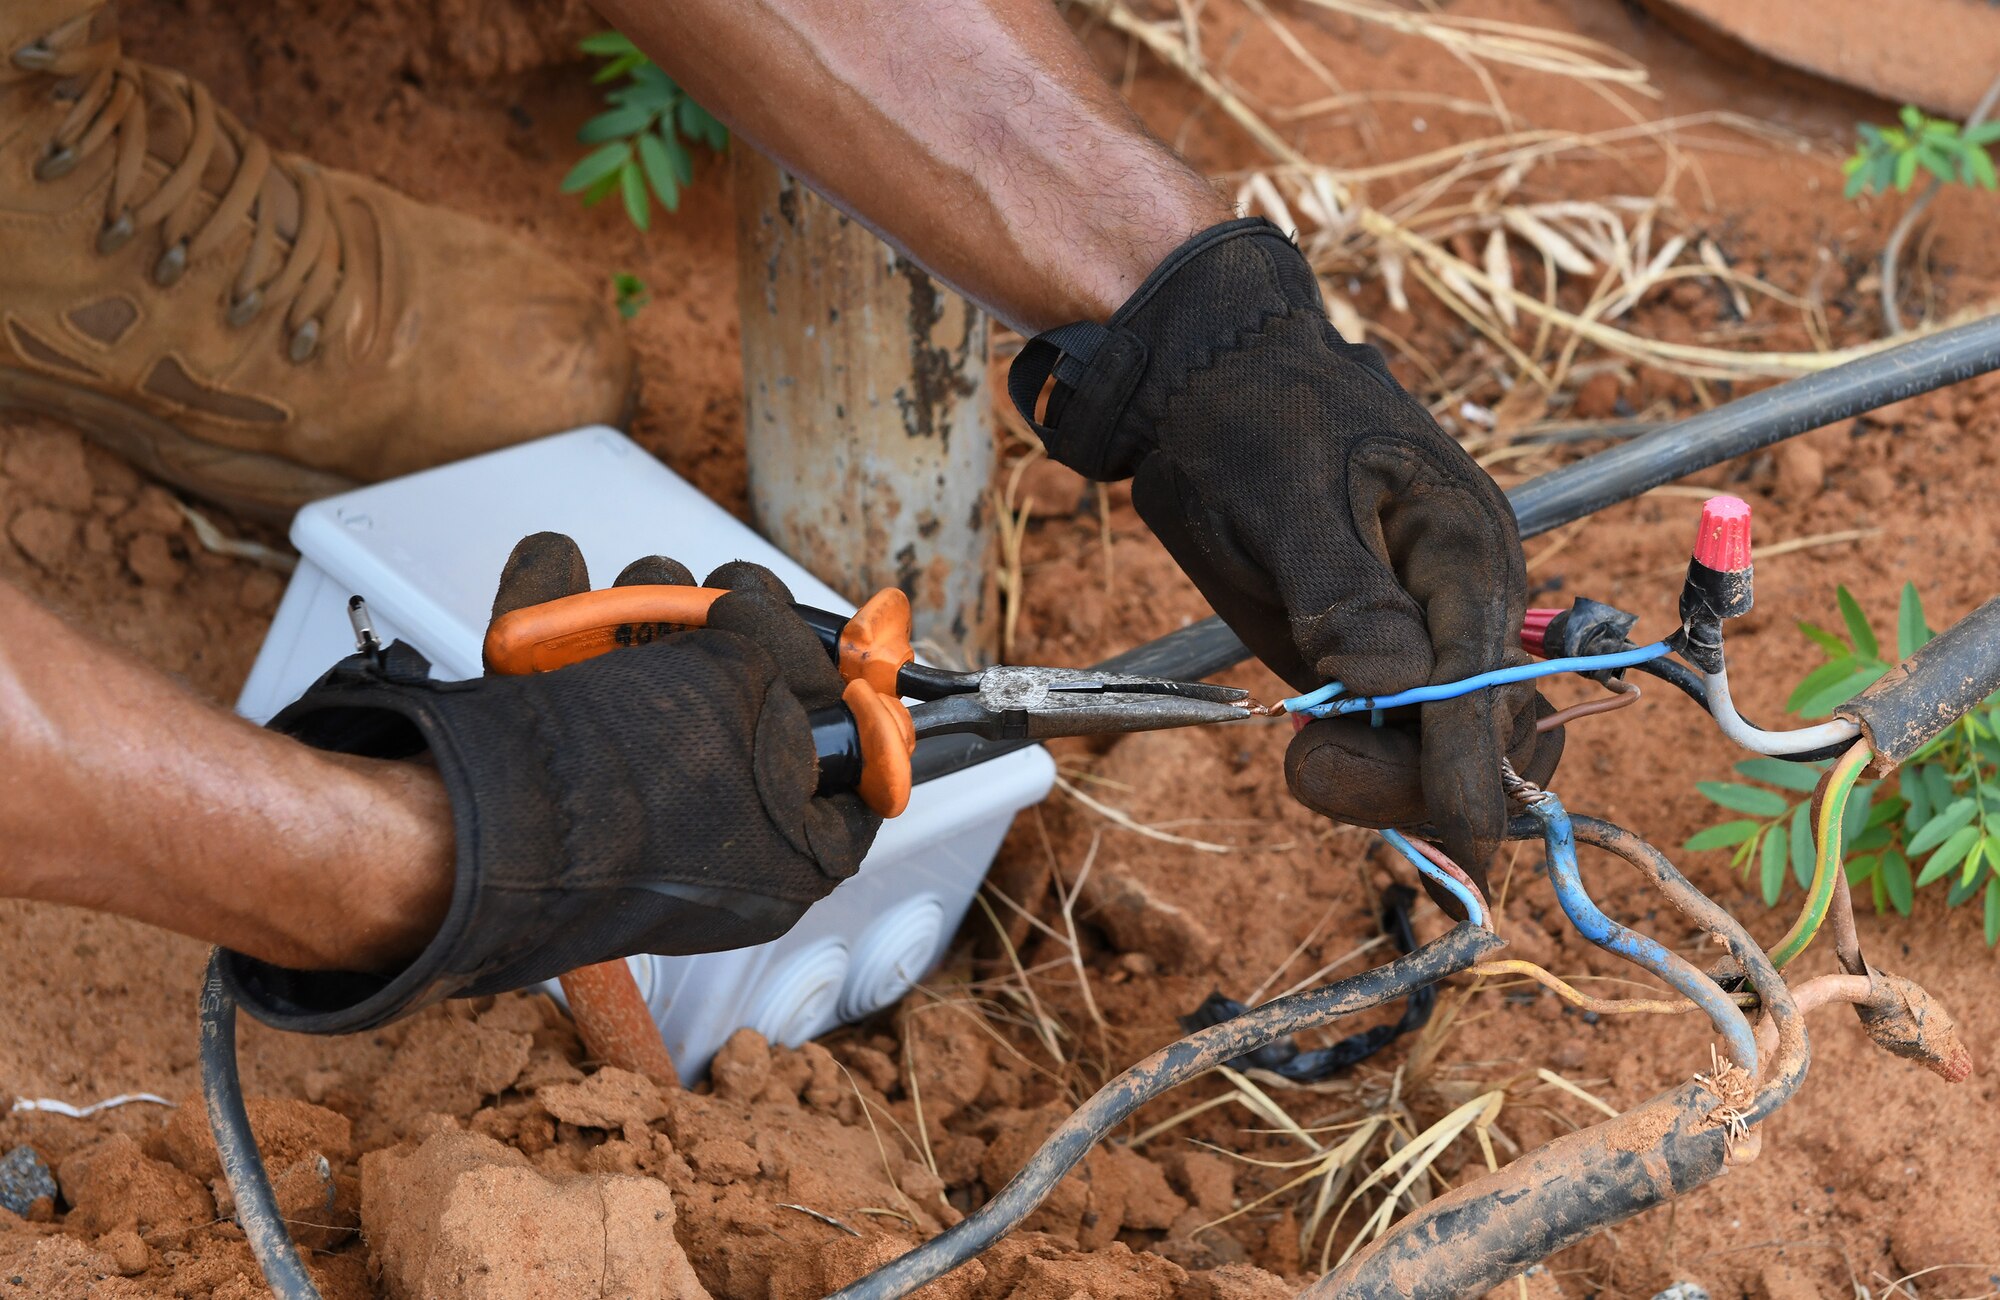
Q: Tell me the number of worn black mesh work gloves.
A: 2